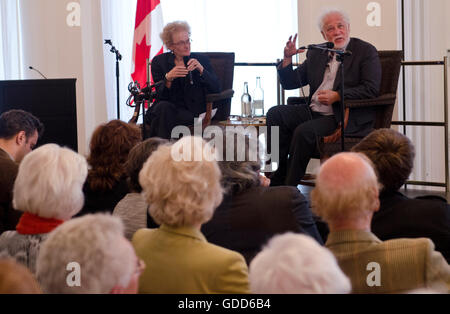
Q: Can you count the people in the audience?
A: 11